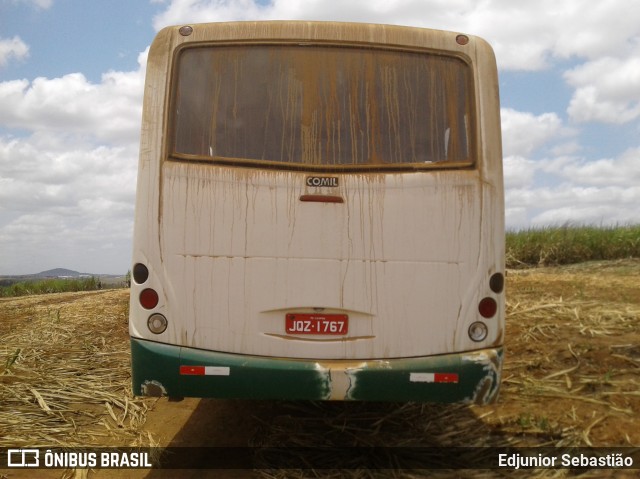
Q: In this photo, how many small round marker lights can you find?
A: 2